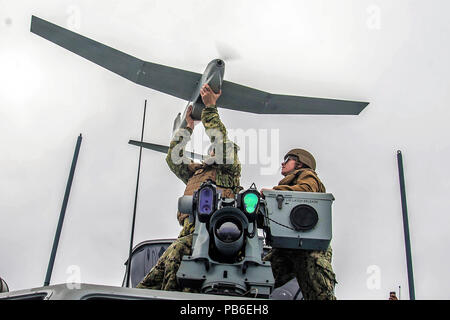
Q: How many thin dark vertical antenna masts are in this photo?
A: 3